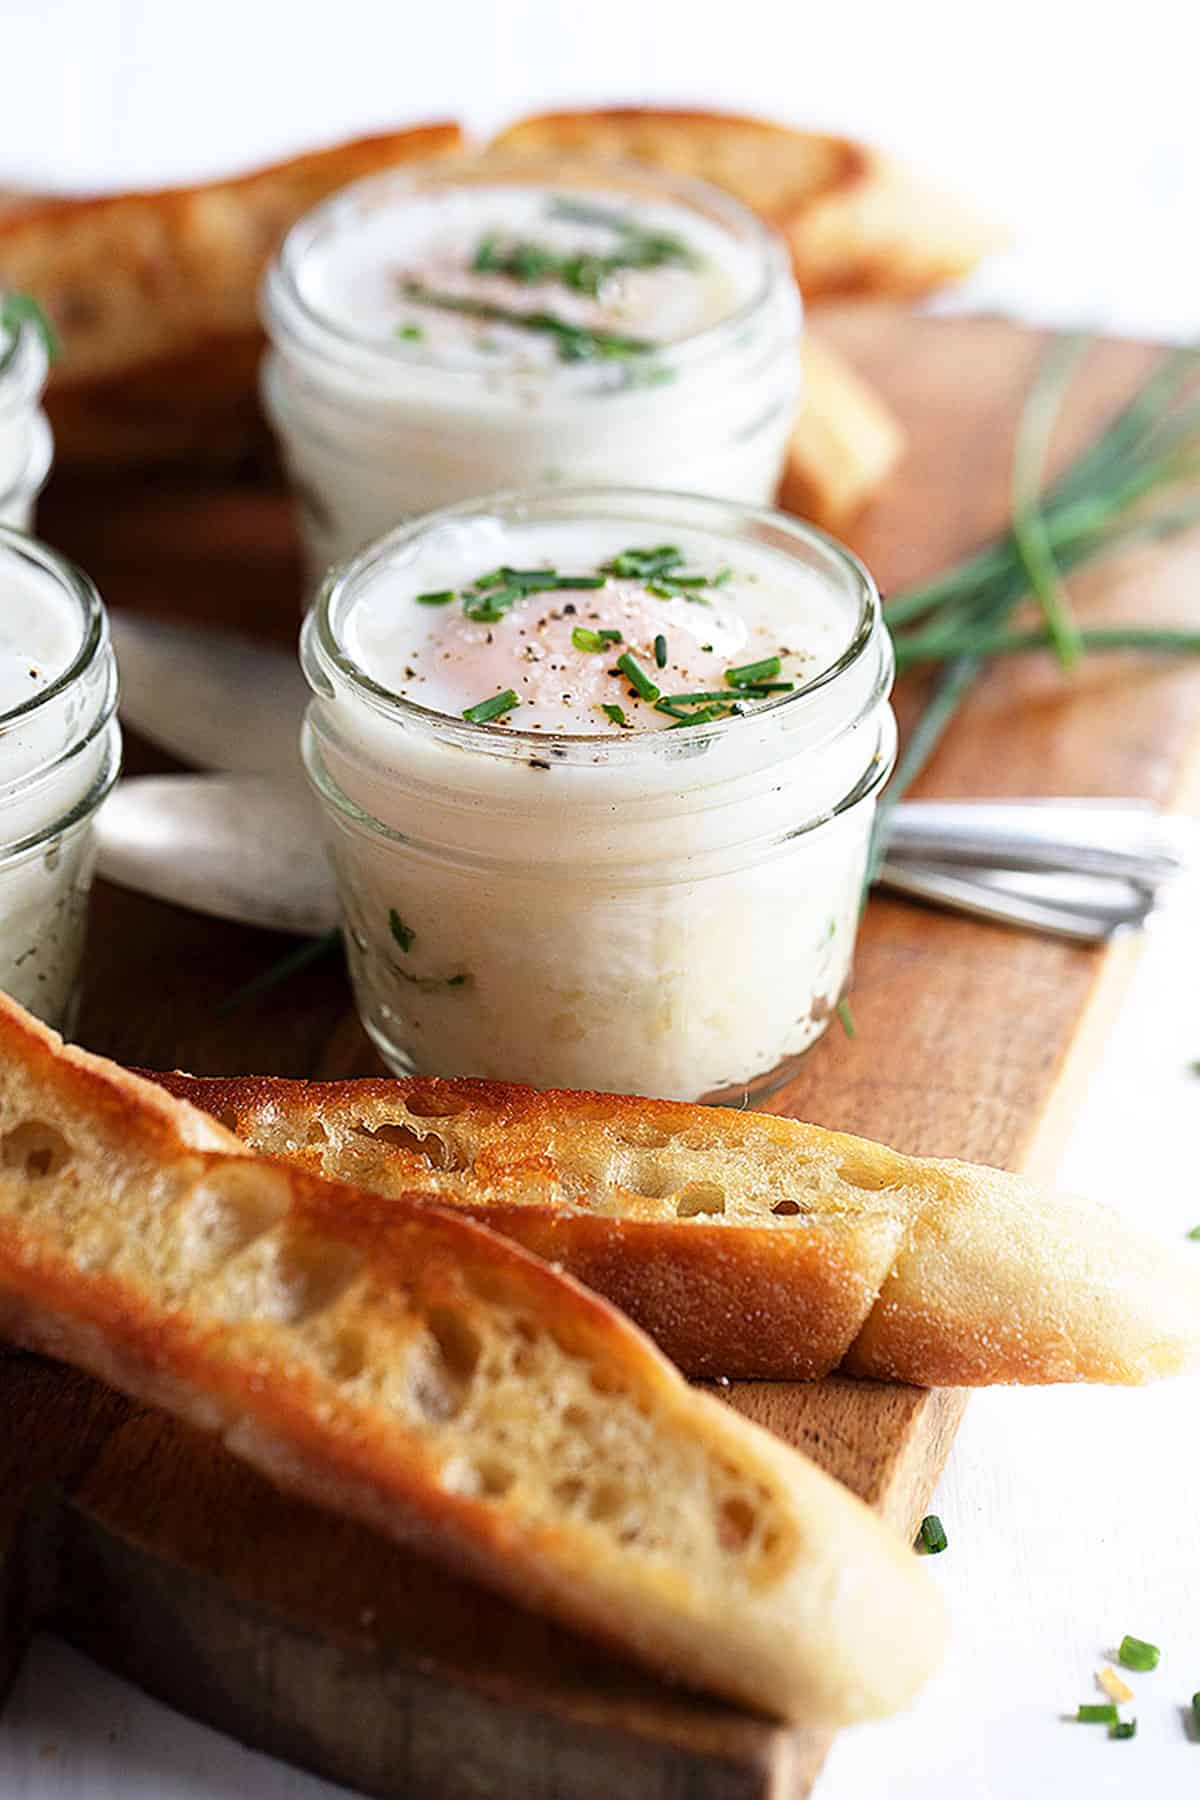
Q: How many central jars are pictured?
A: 2